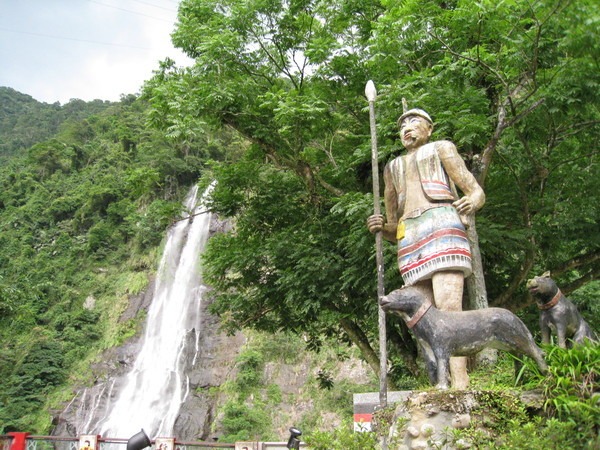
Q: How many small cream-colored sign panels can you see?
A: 3